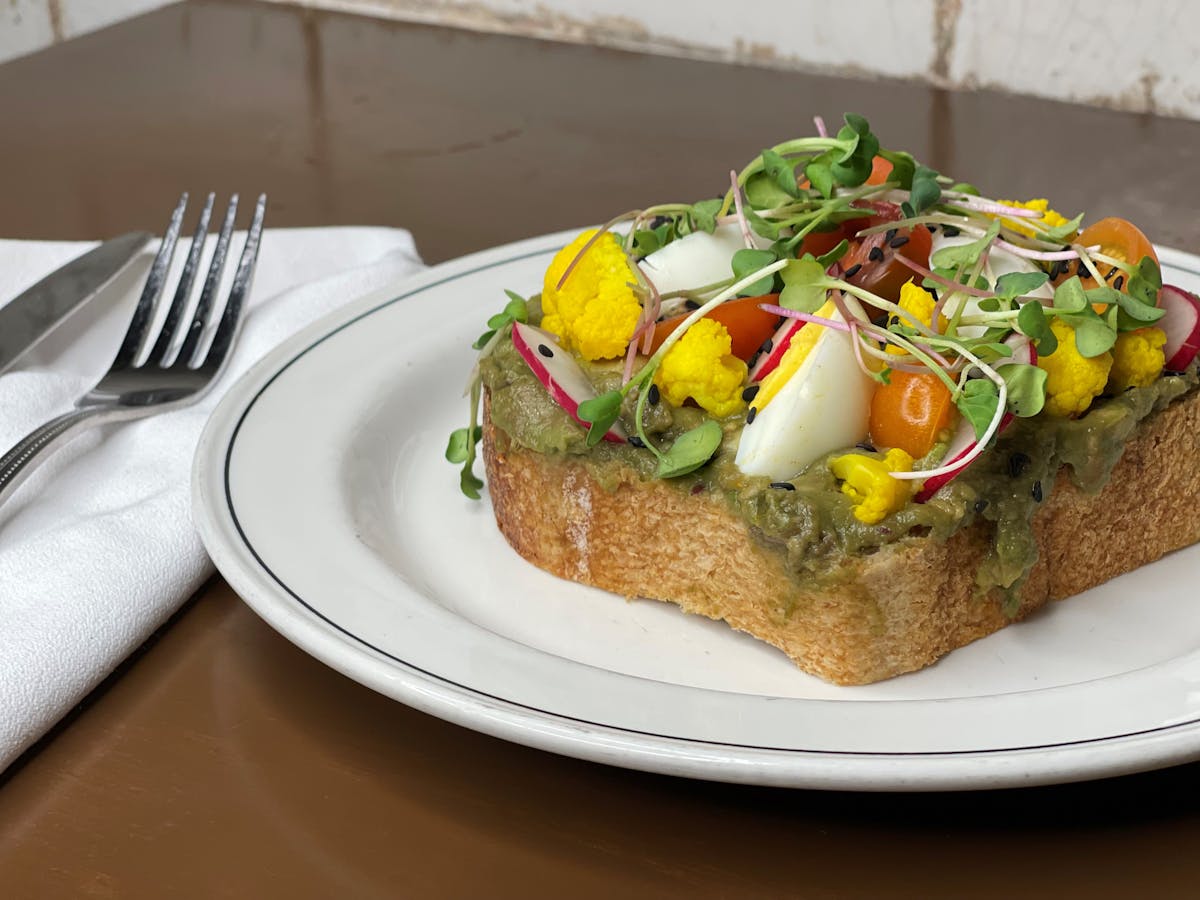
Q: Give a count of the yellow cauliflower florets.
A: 7